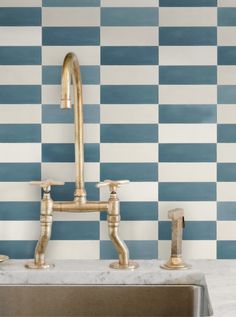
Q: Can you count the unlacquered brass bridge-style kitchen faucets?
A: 1